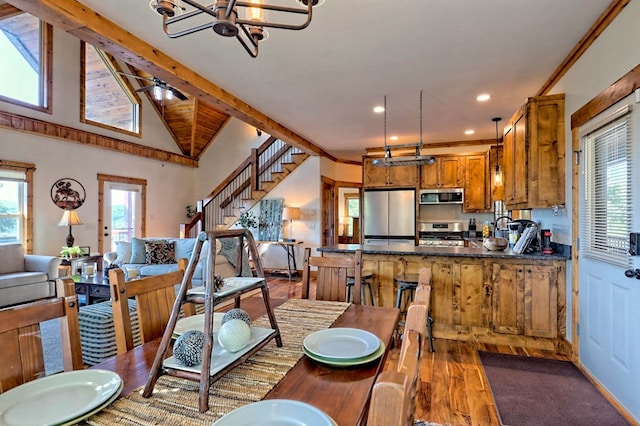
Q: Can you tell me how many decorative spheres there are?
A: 3